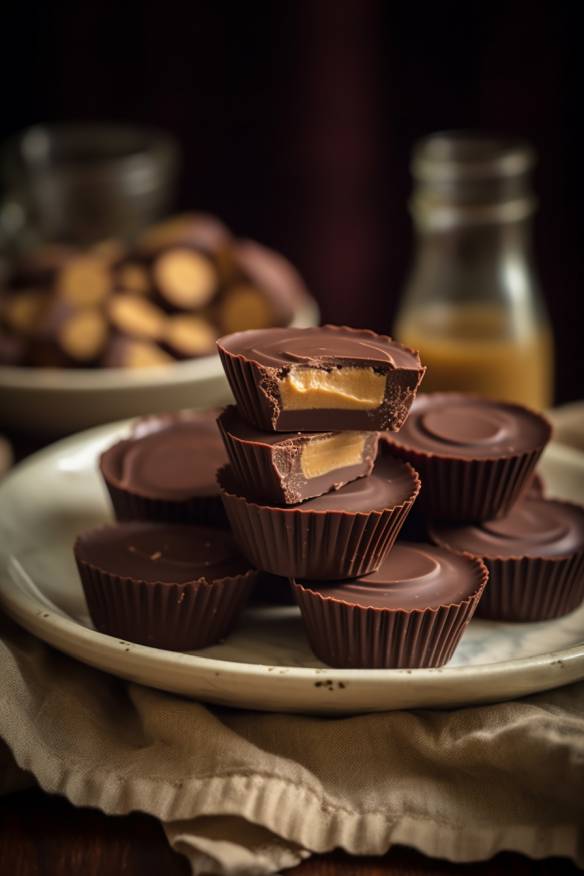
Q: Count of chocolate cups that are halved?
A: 2